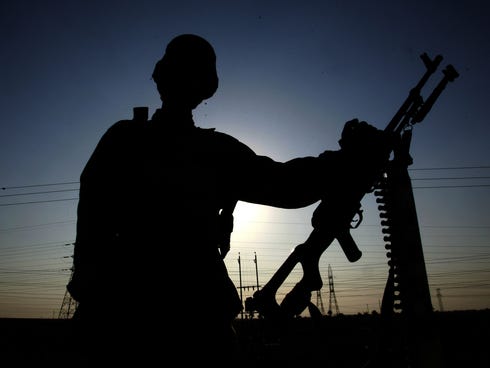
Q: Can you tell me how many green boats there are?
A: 0